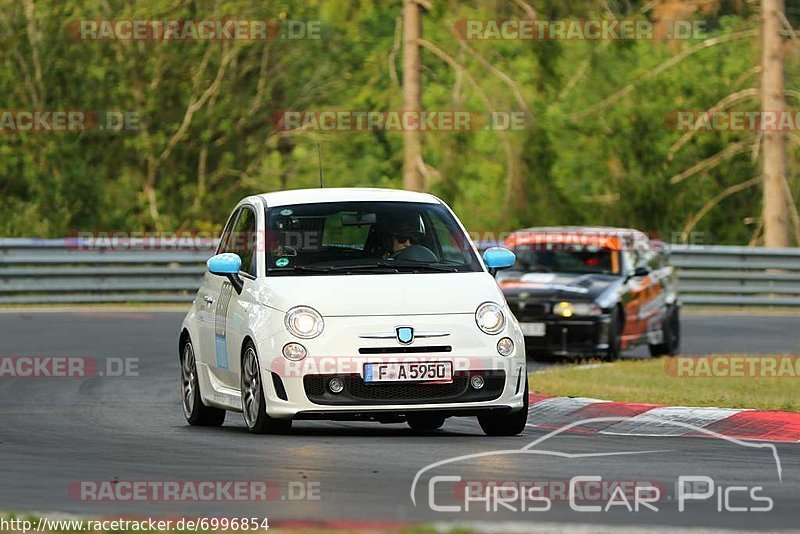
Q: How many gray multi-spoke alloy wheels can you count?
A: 2